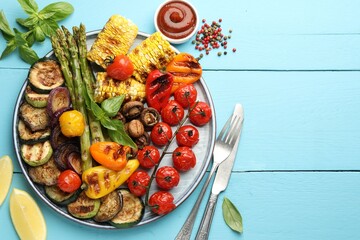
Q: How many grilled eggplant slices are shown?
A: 3